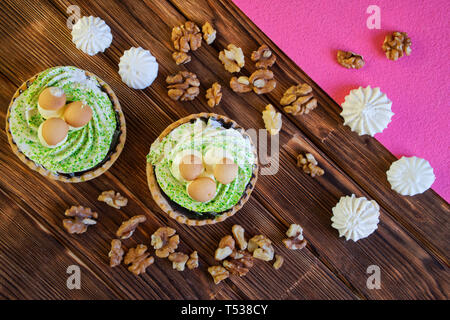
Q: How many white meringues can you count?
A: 5